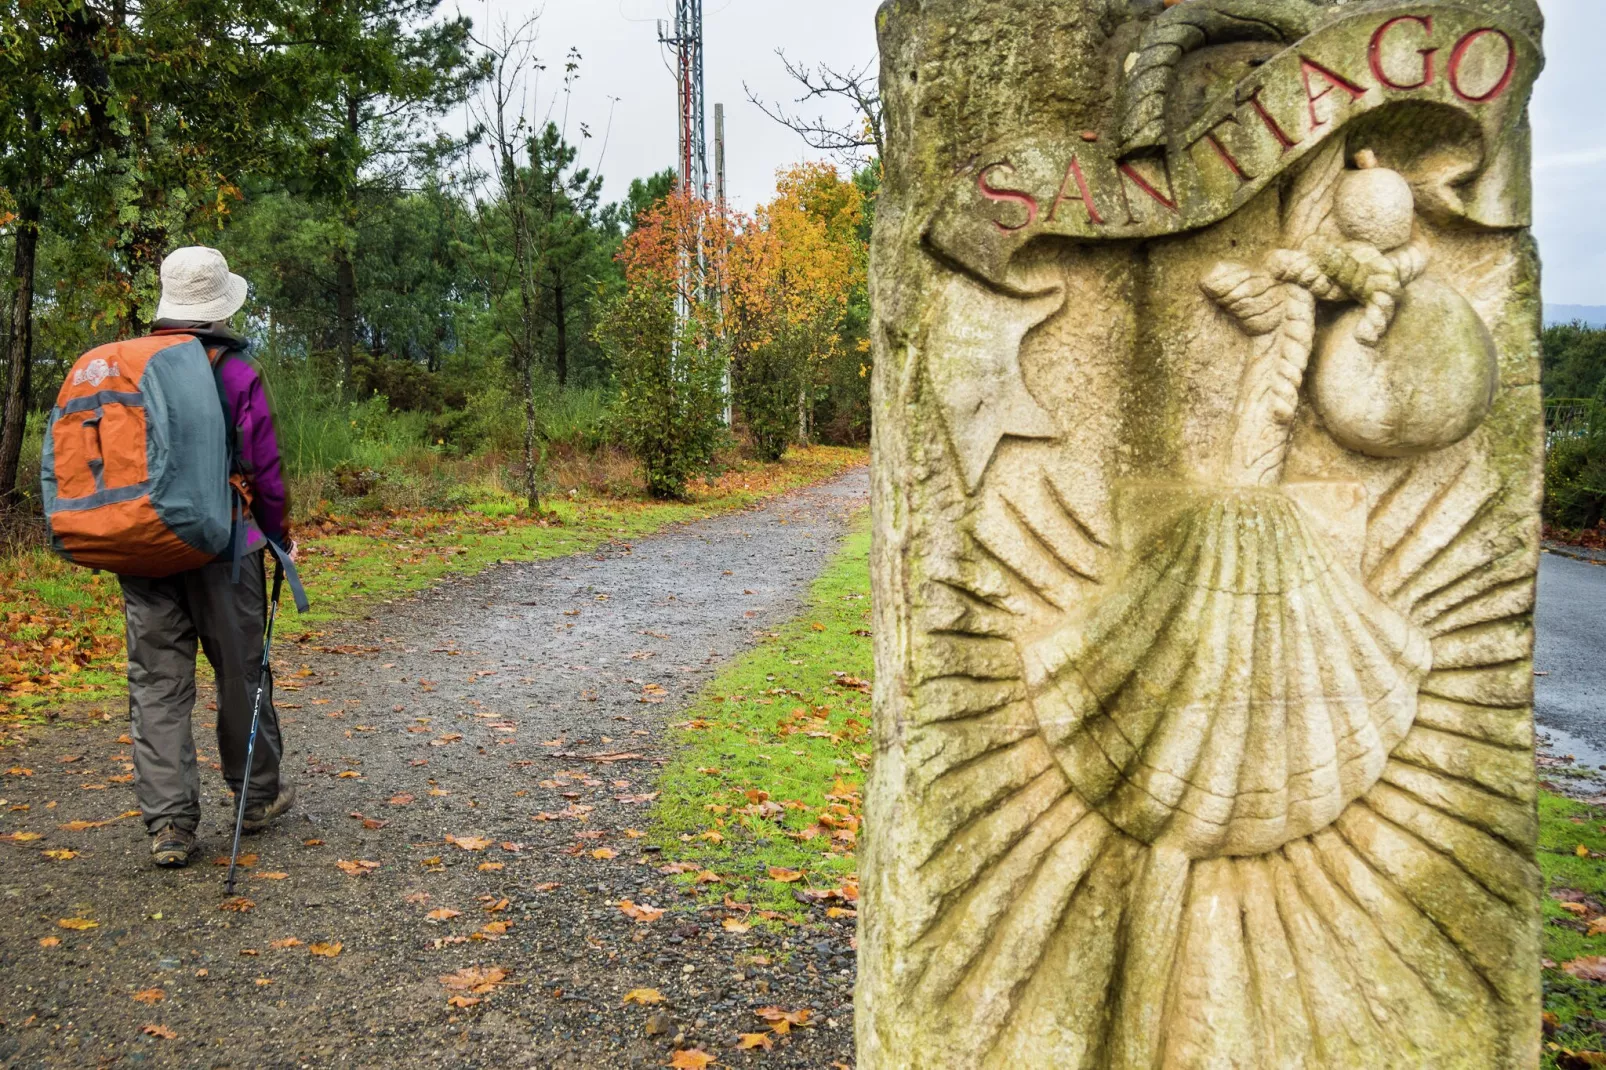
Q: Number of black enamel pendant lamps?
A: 0